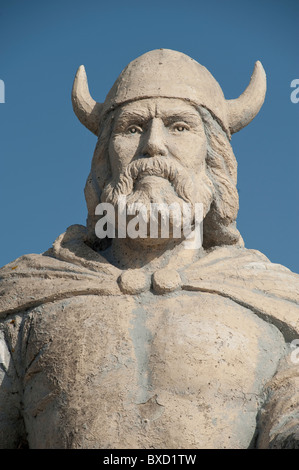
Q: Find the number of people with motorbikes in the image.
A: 0